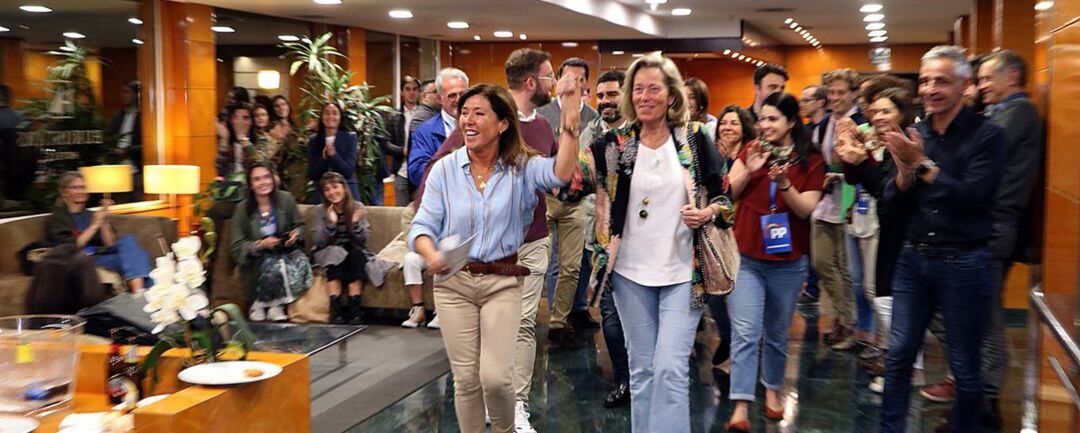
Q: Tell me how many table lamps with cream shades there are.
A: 2